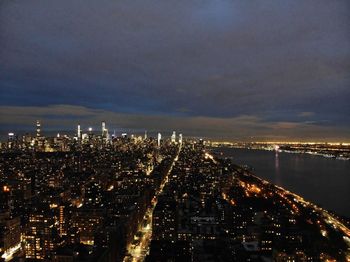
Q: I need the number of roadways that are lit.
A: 2